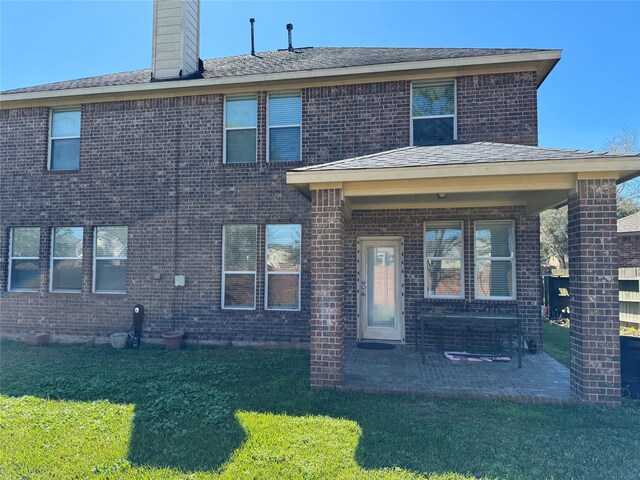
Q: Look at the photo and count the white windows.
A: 11